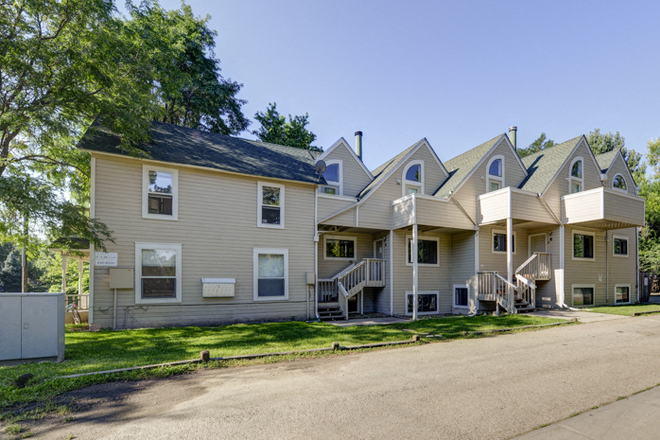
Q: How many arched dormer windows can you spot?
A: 5